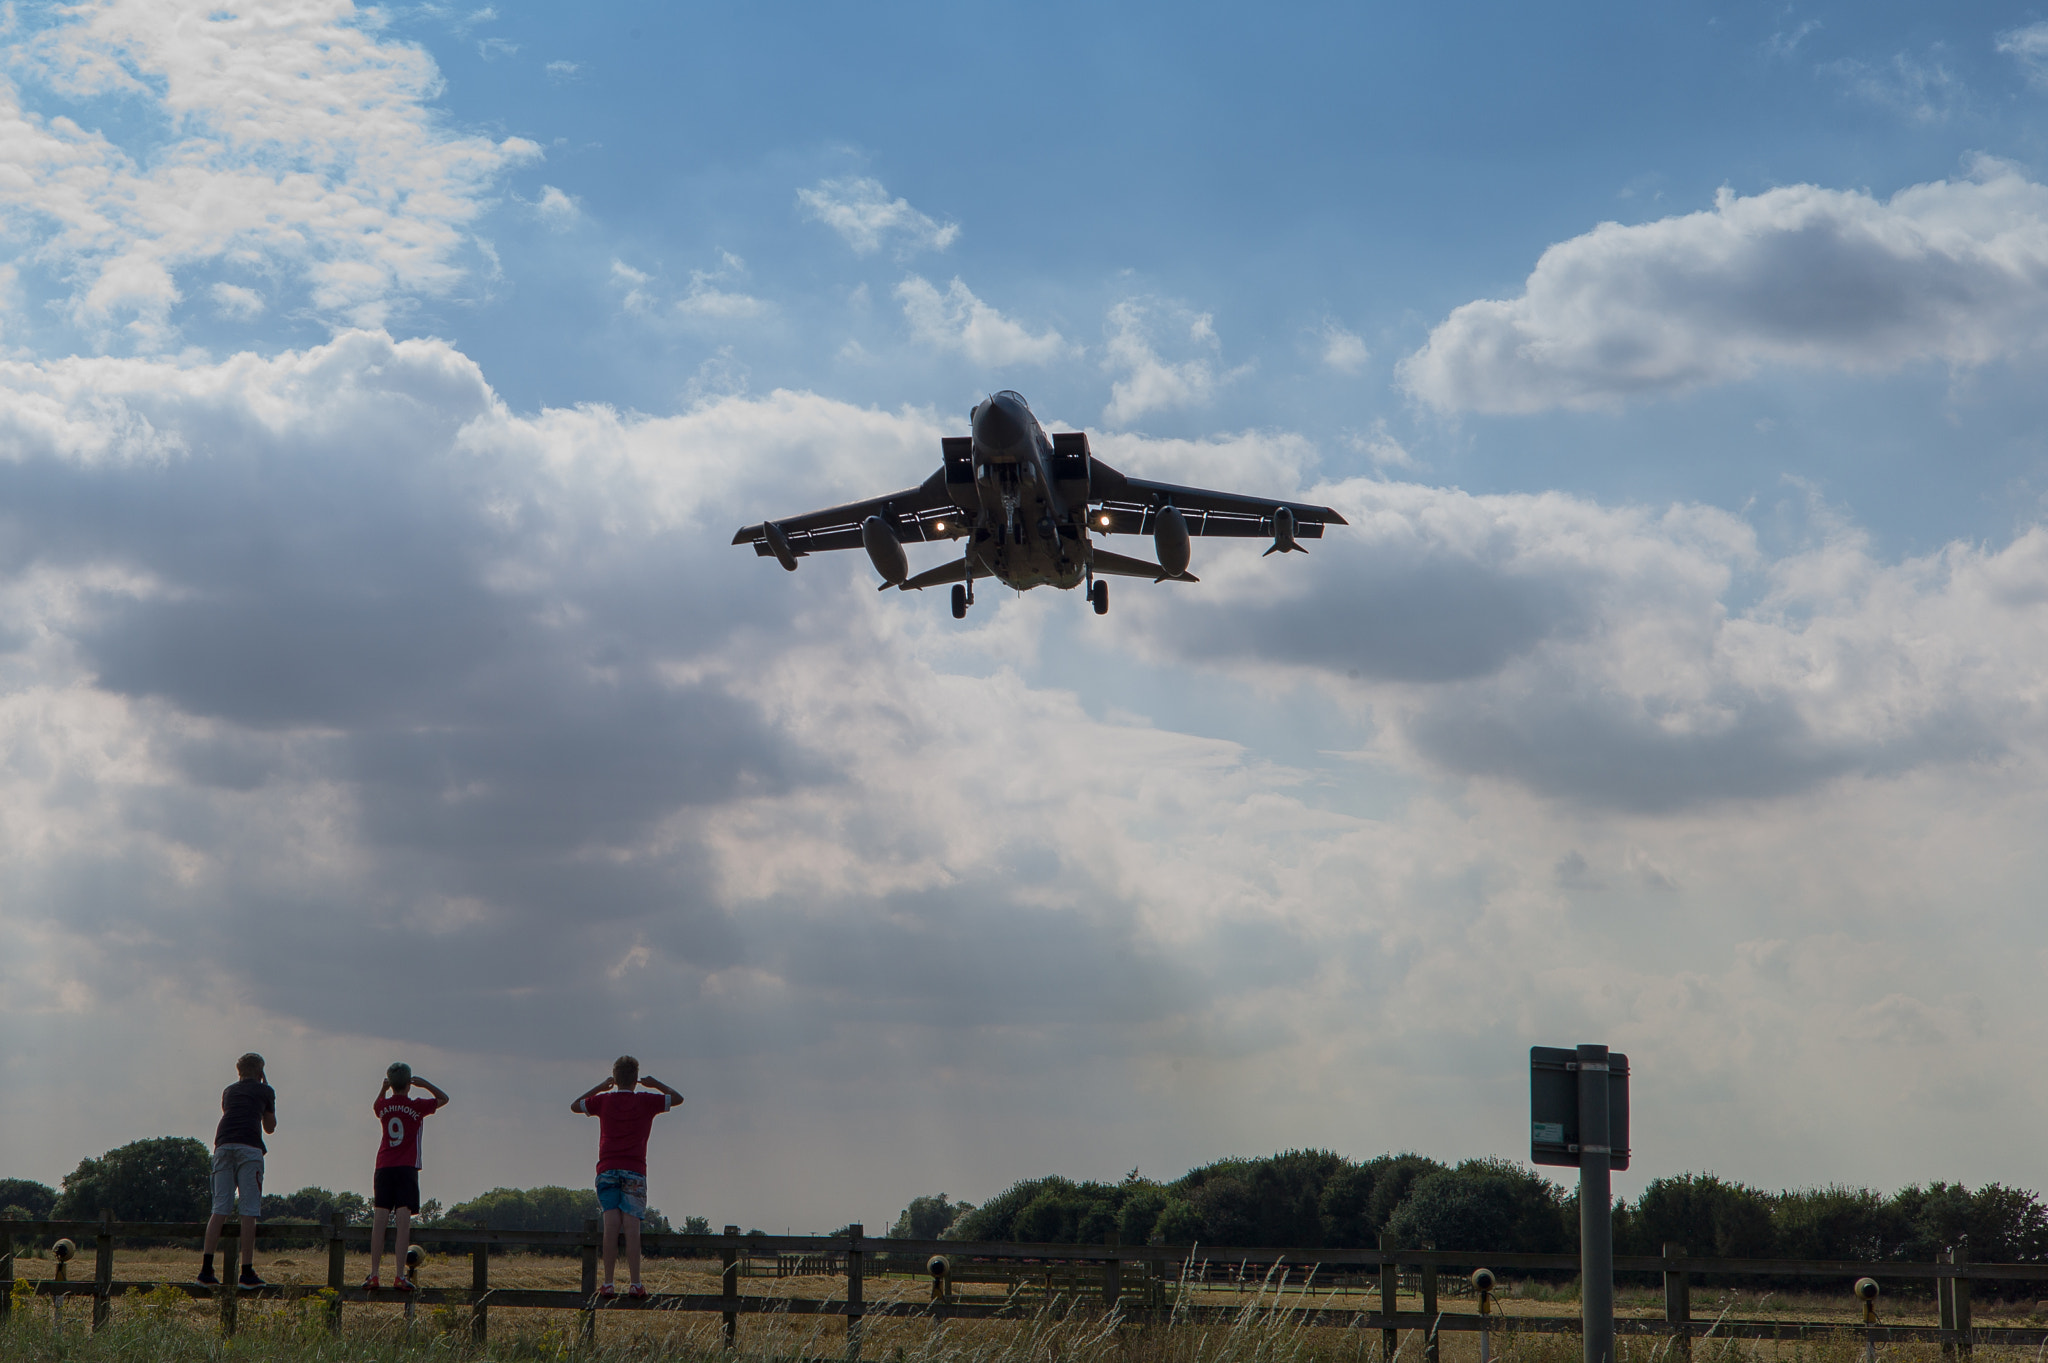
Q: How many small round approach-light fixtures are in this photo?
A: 5